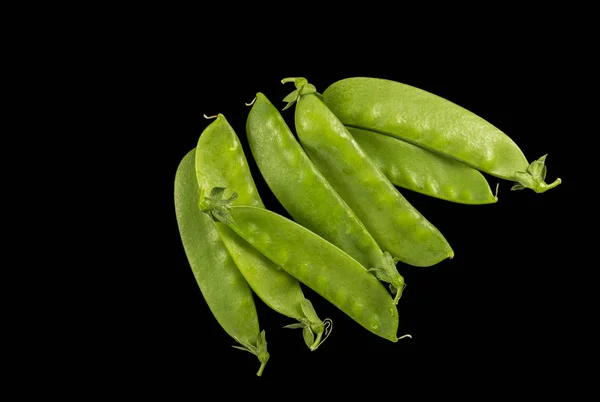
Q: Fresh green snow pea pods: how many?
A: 7